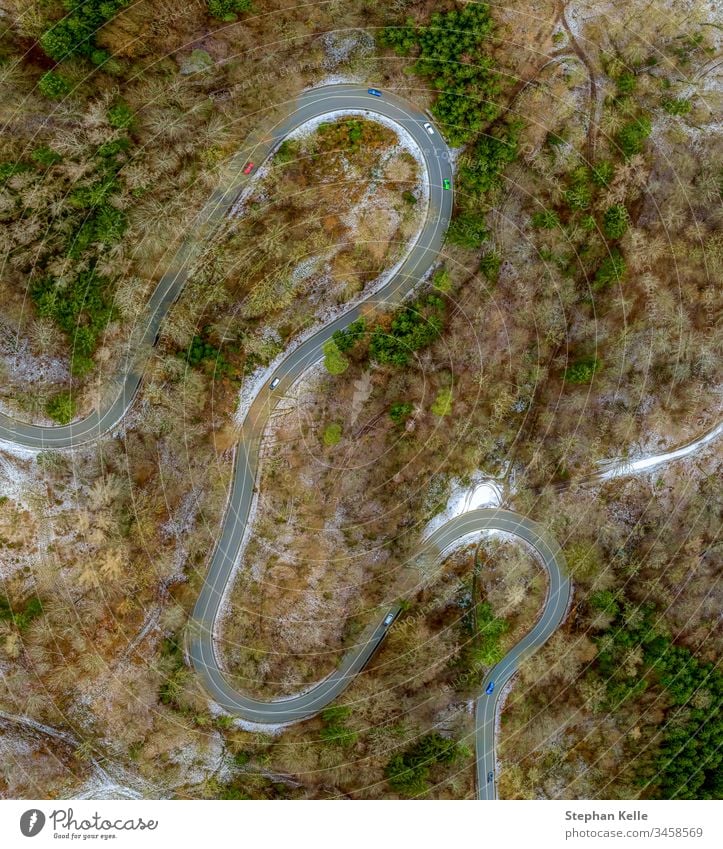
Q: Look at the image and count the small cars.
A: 8